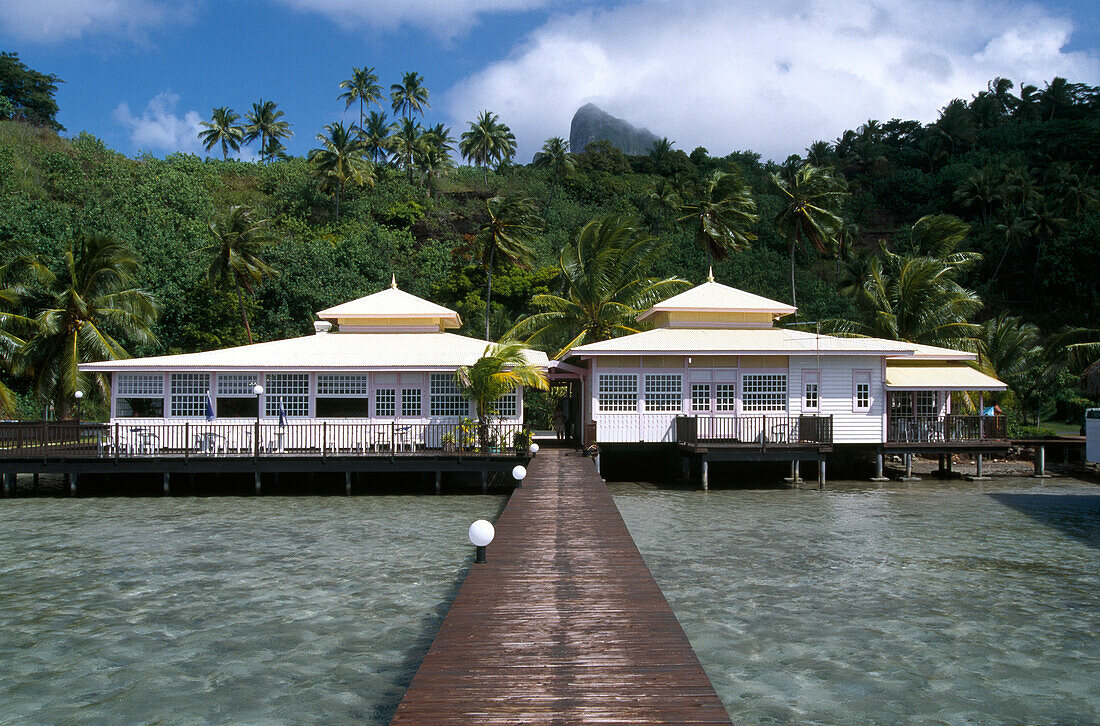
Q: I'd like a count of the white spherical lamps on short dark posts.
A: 3